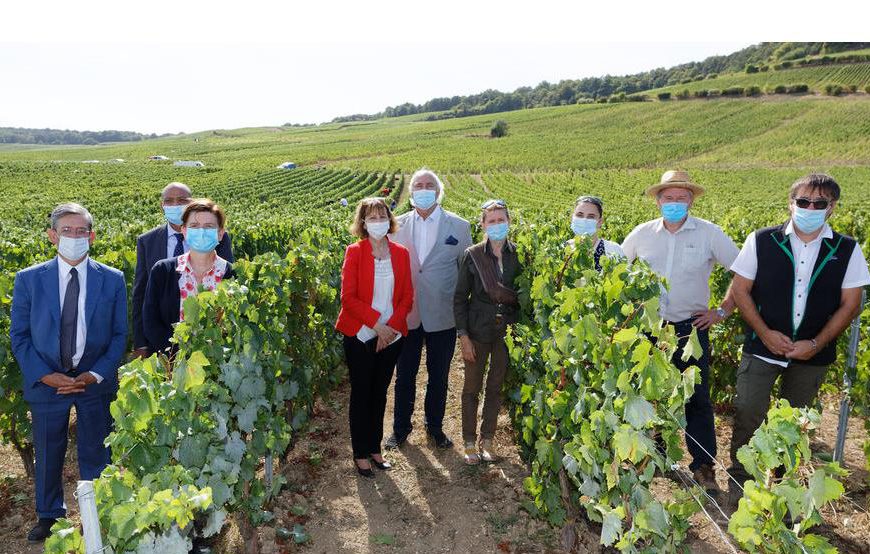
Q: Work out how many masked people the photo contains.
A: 9